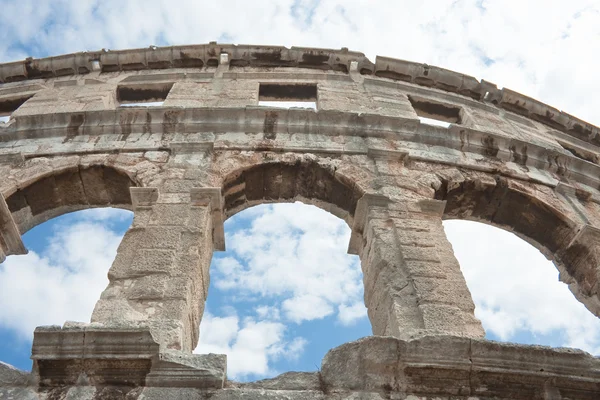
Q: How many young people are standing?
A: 0